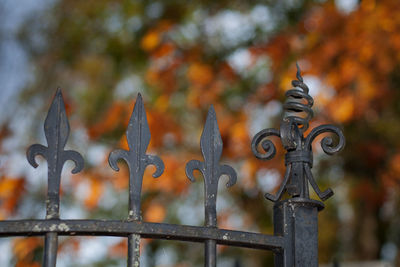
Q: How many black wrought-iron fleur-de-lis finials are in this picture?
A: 3